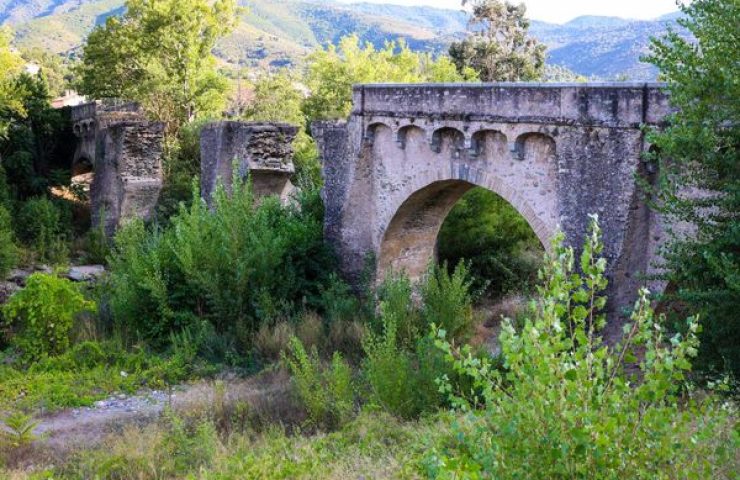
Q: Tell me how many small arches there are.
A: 5